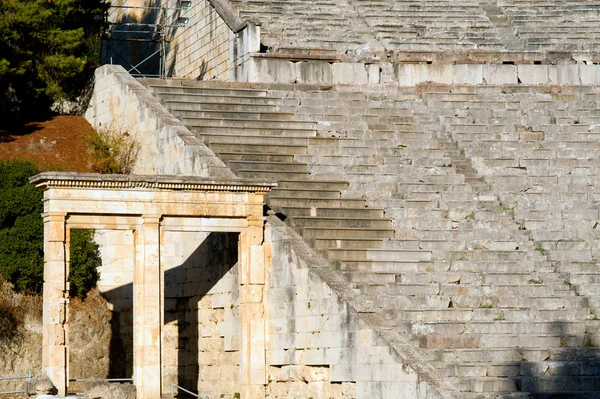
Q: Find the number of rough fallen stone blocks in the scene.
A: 2